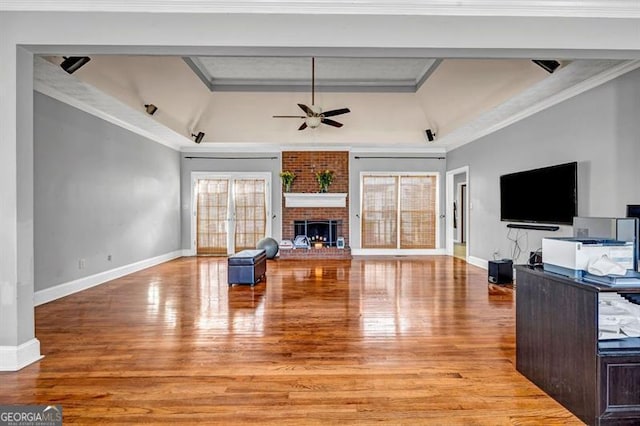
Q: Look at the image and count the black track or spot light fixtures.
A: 5